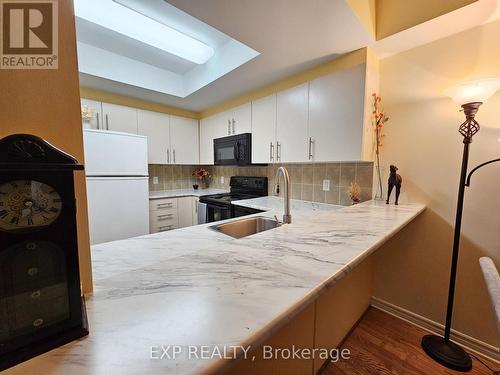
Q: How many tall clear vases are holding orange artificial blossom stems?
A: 1